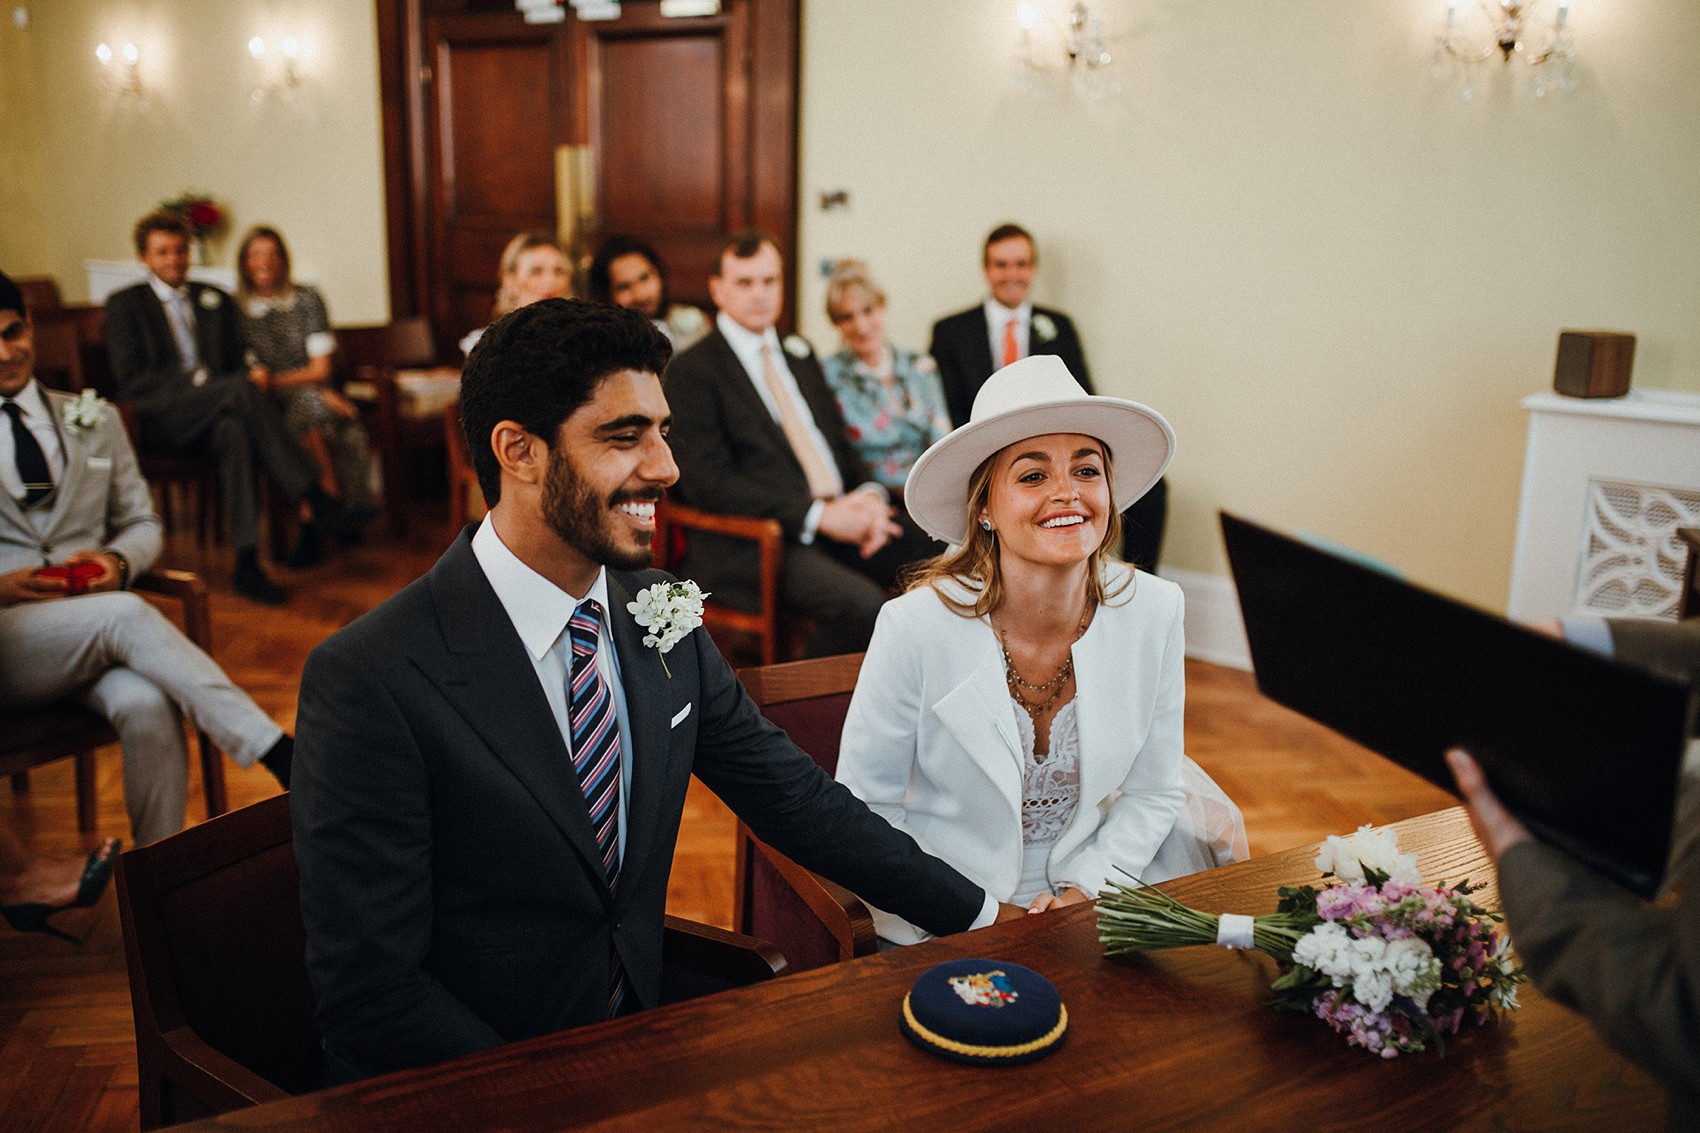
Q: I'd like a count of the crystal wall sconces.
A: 4